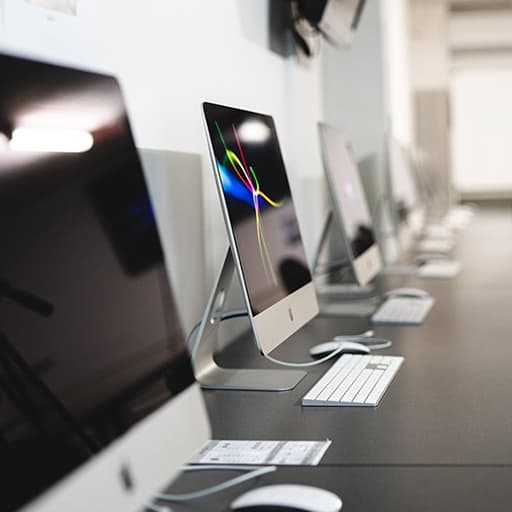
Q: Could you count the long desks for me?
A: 1